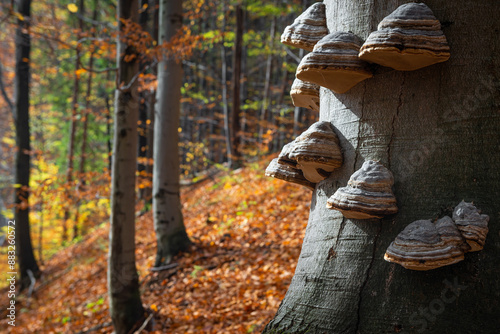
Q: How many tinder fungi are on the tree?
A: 9